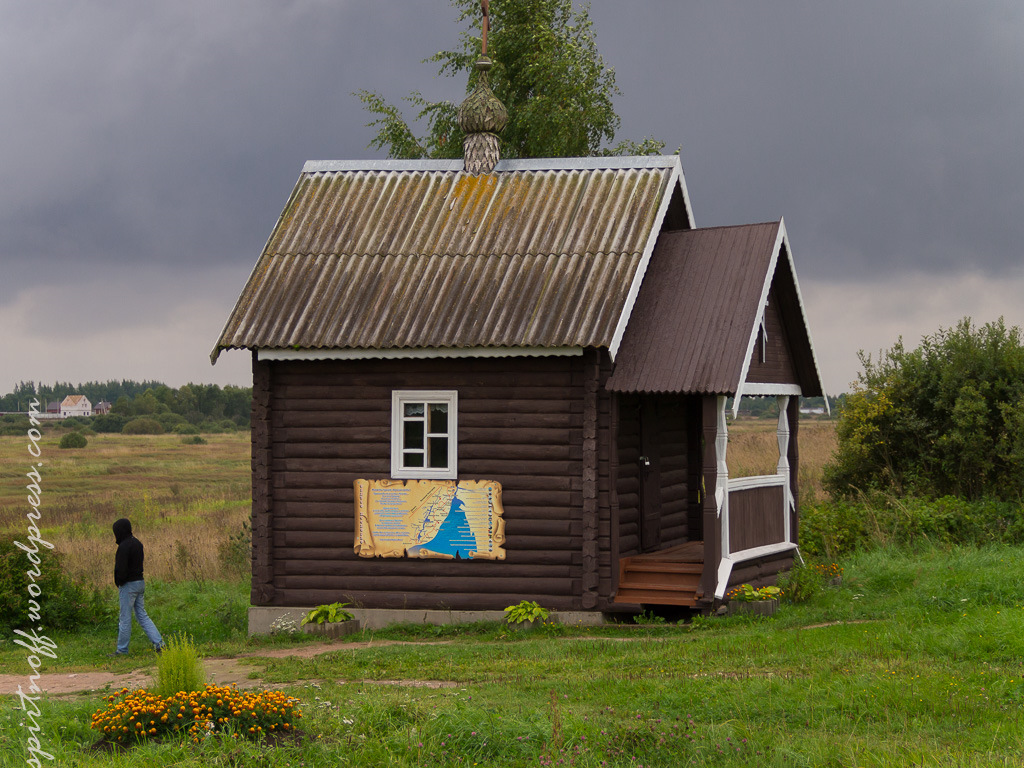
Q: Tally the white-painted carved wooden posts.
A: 2